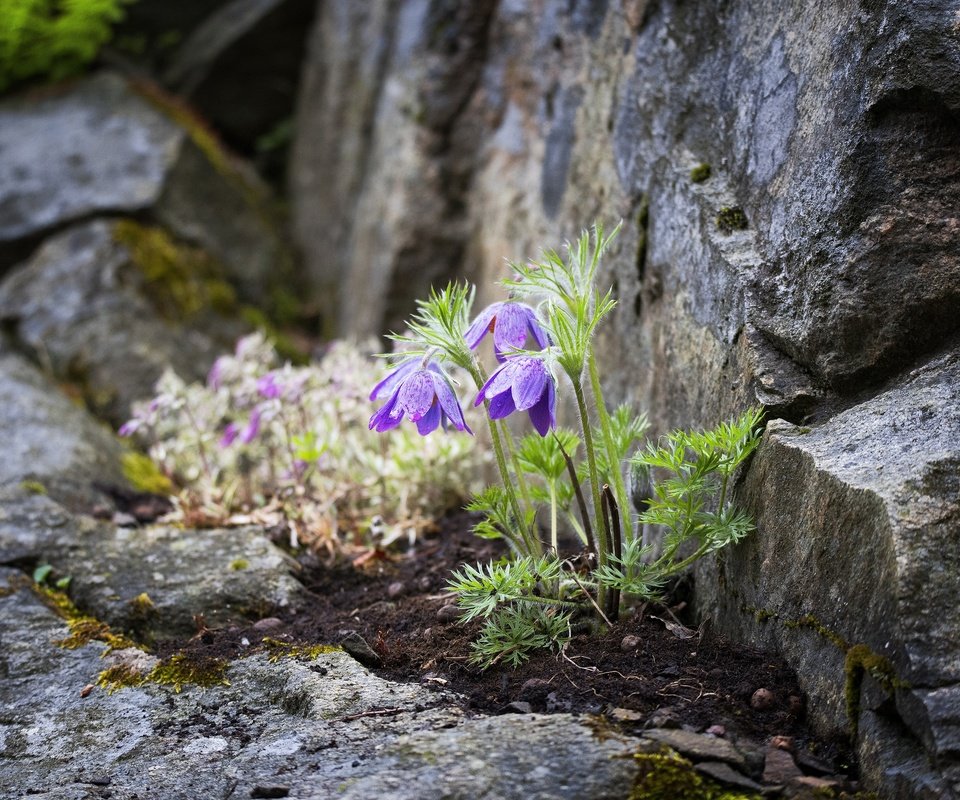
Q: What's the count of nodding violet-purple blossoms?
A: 3